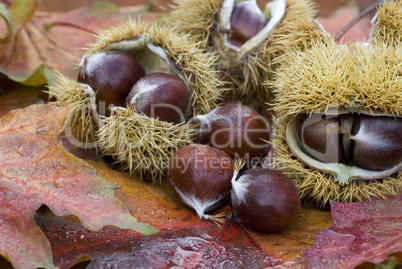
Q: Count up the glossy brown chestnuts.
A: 8